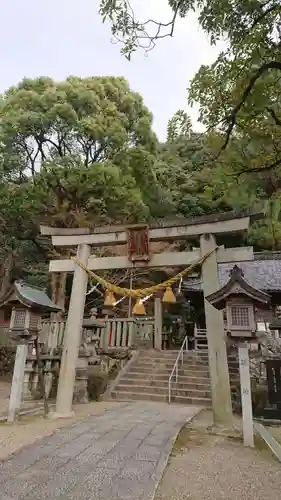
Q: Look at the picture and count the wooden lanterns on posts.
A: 2